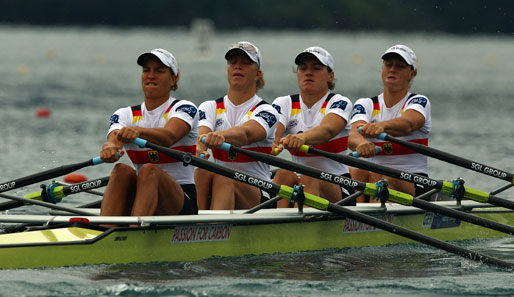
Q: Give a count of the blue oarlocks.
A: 4